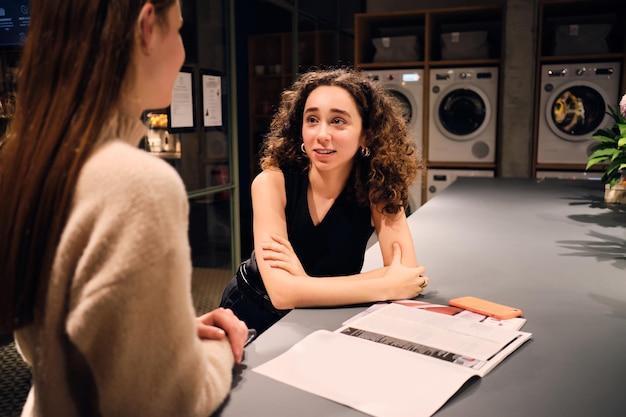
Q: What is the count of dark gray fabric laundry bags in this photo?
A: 3